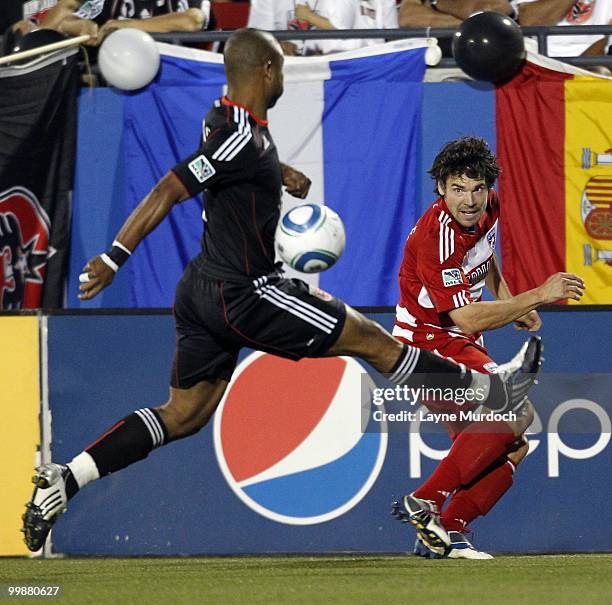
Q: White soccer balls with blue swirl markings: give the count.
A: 1